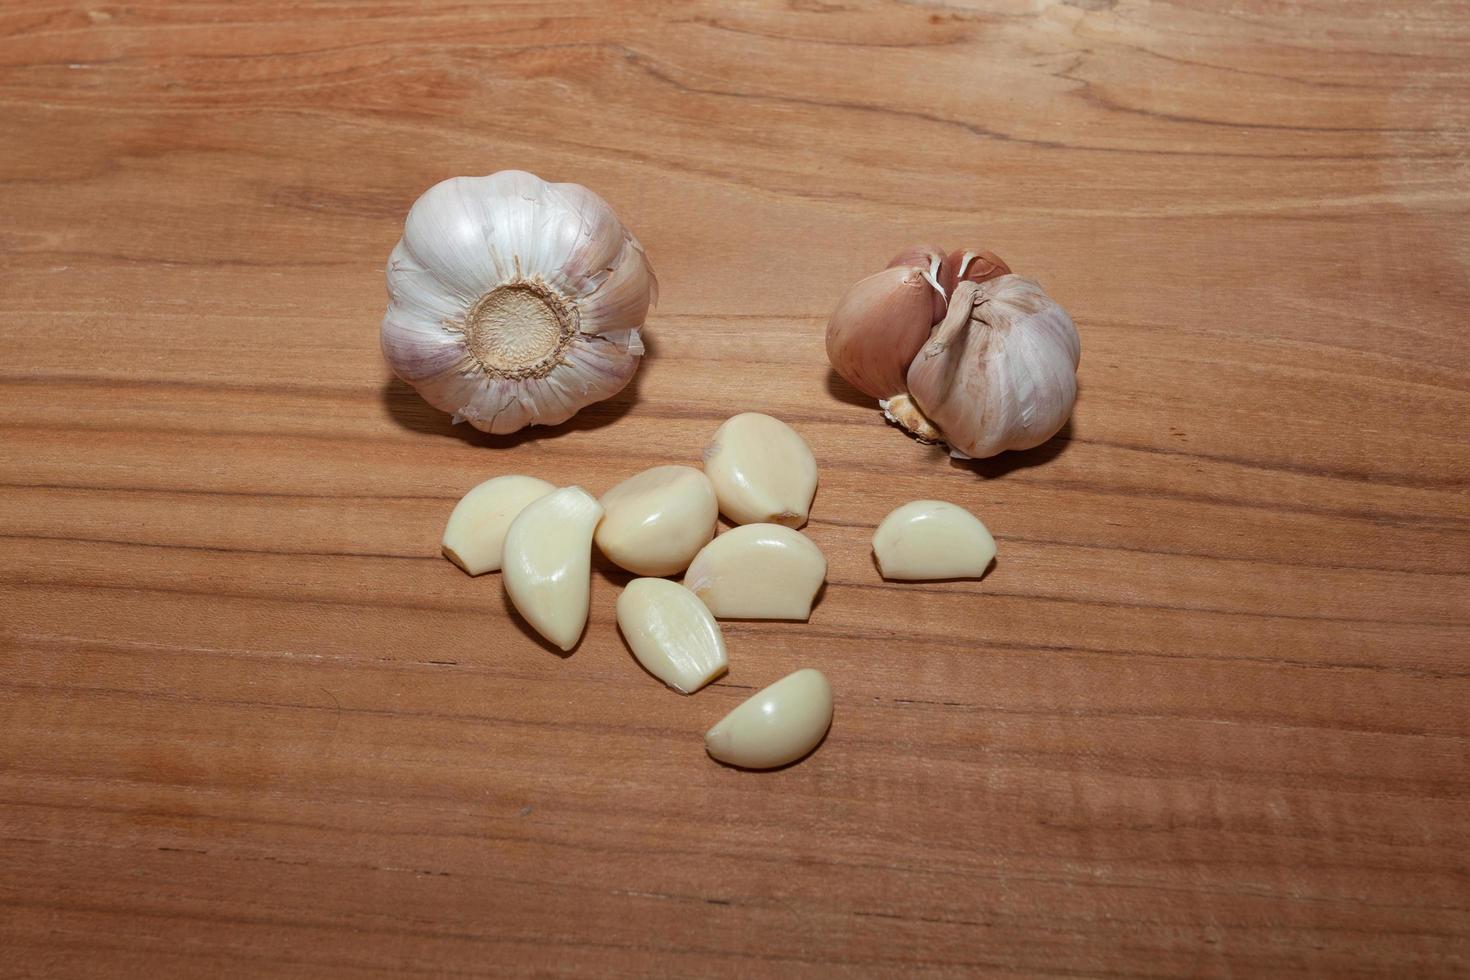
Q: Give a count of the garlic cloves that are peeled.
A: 8